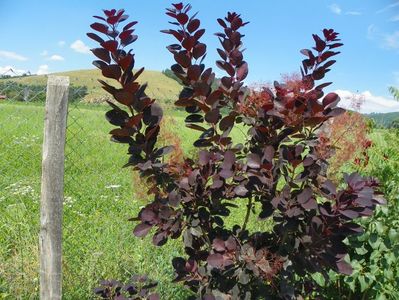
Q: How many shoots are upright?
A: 4